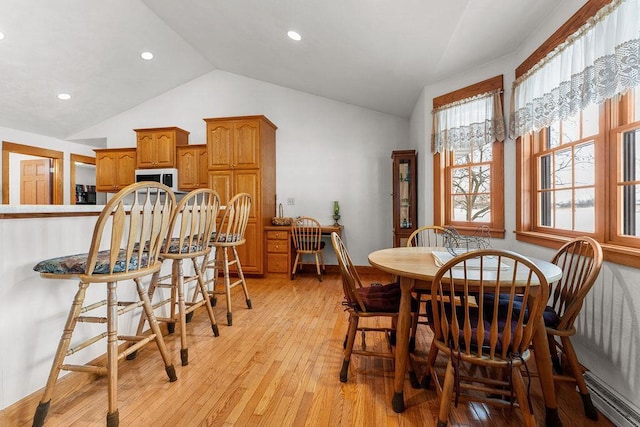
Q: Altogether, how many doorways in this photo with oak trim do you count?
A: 2